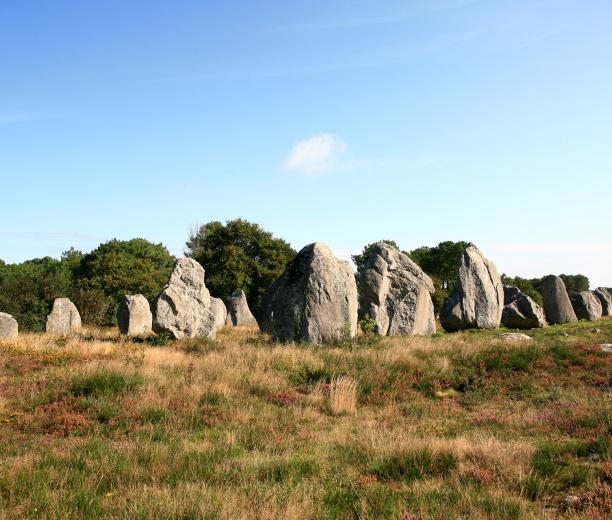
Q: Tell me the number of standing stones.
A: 13